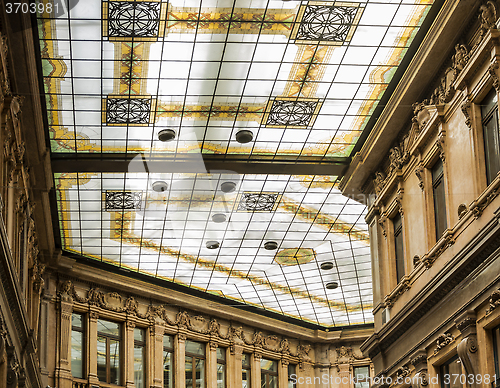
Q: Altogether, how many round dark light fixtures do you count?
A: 9